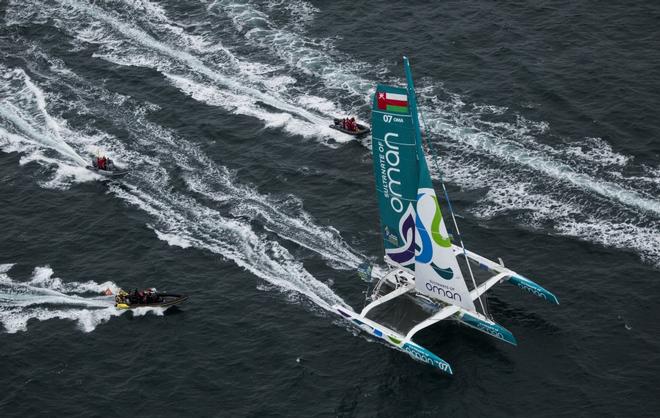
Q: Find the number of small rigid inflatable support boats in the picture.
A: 3